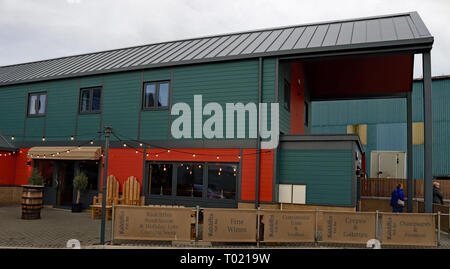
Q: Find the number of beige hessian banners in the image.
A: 5